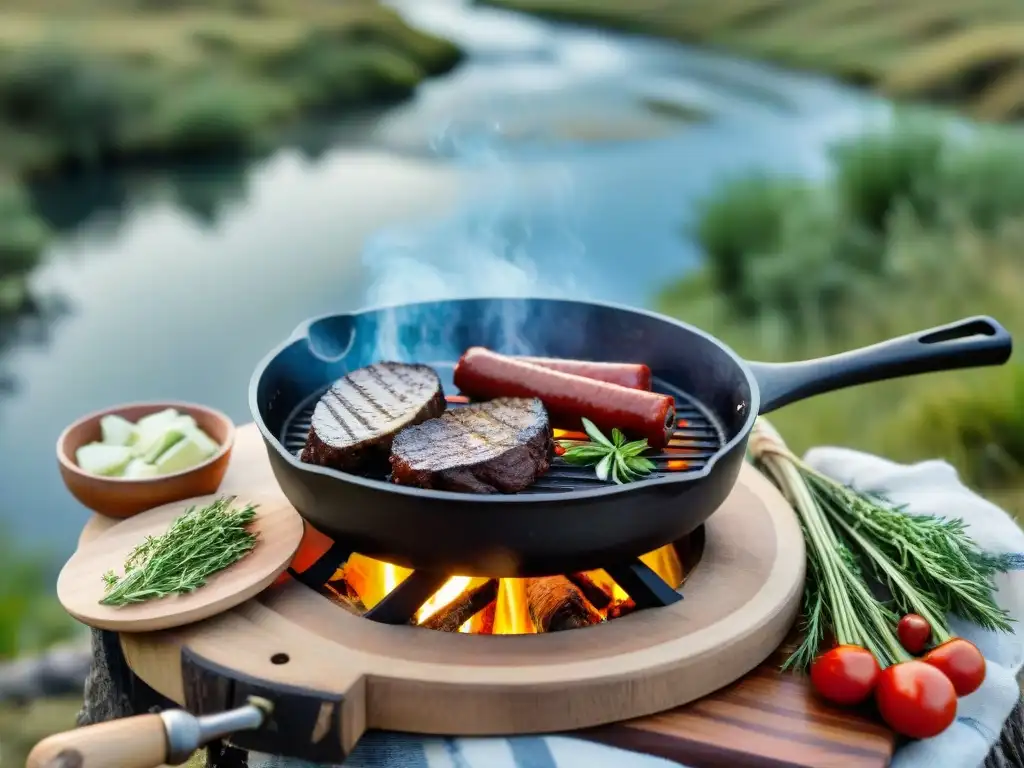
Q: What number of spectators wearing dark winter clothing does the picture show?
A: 0